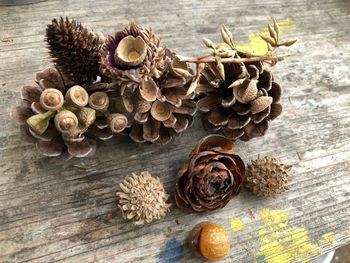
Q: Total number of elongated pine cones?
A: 1